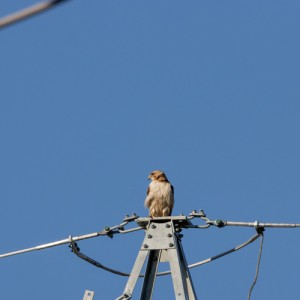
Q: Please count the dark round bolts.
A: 6